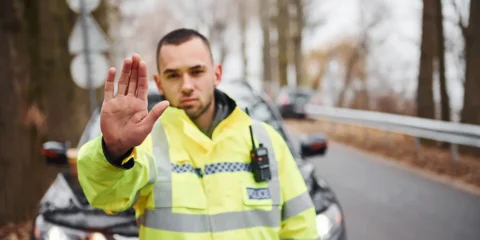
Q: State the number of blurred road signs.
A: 3